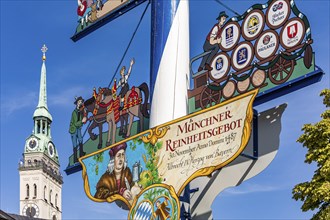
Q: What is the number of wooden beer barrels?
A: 10